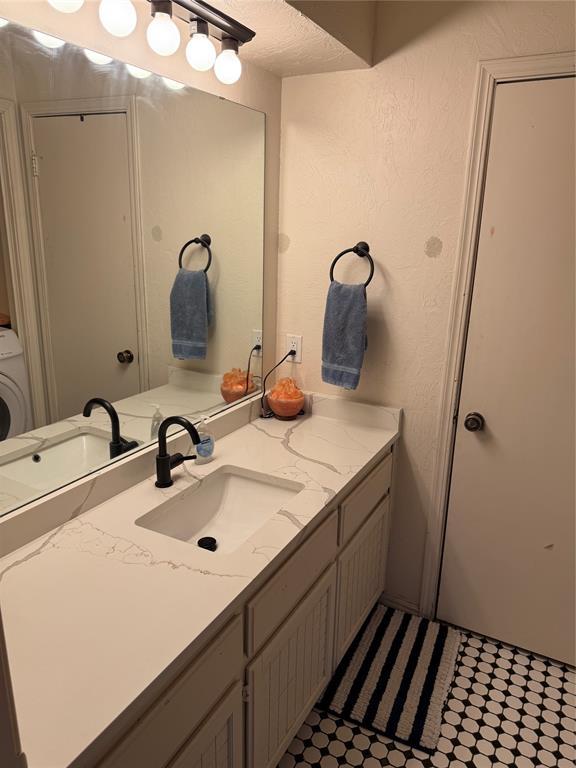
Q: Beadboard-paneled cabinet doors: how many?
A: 3